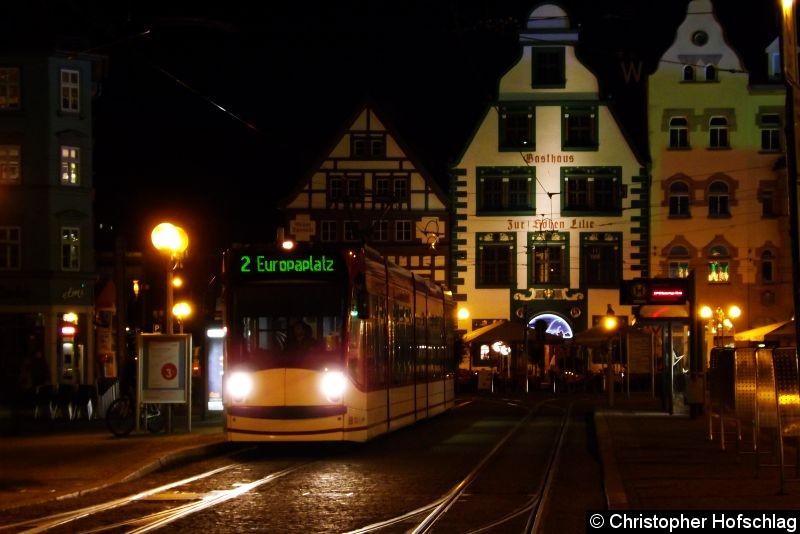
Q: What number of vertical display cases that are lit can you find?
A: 1